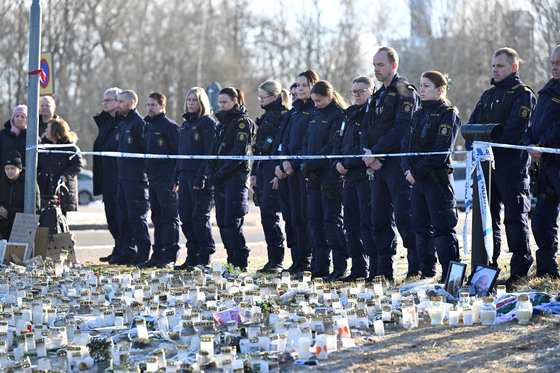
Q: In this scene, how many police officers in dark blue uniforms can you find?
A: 14